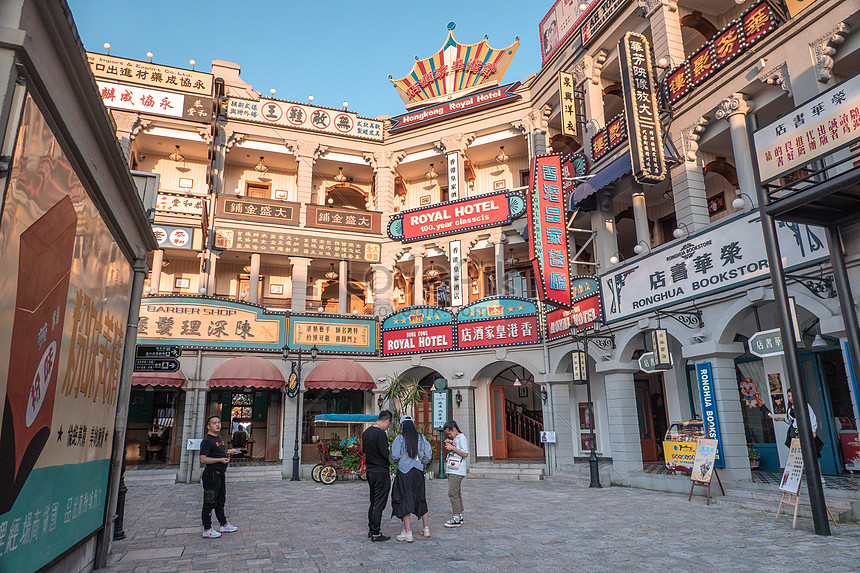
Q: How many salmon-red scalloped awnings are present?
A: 3